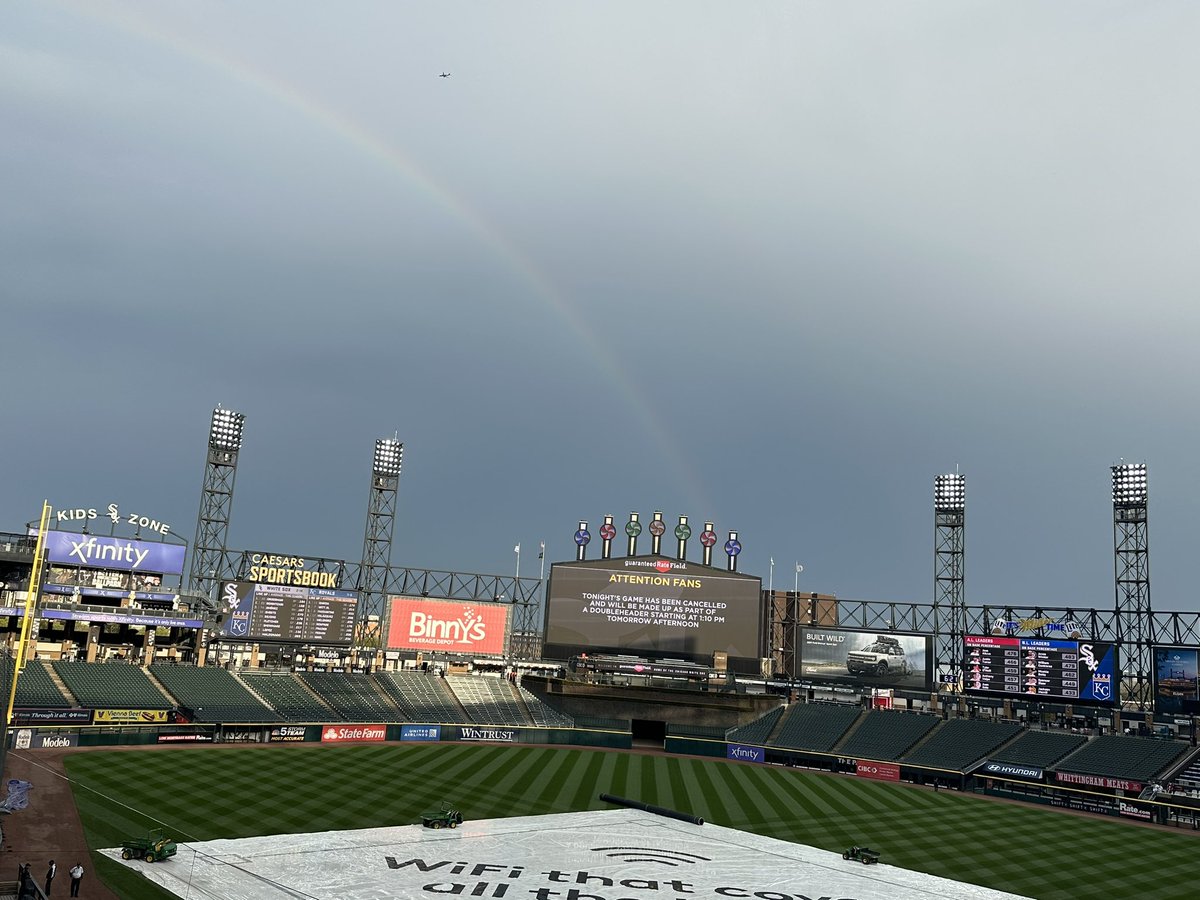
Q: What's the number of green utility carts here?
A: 3